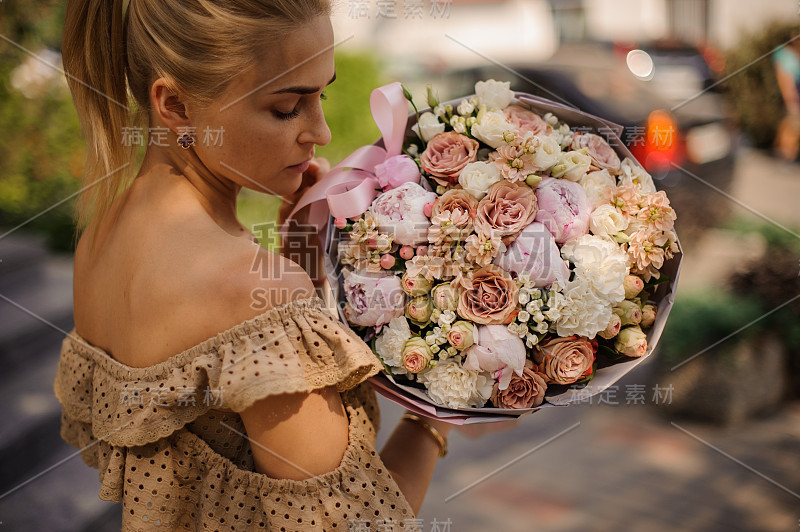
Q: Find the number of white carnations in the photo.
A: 4